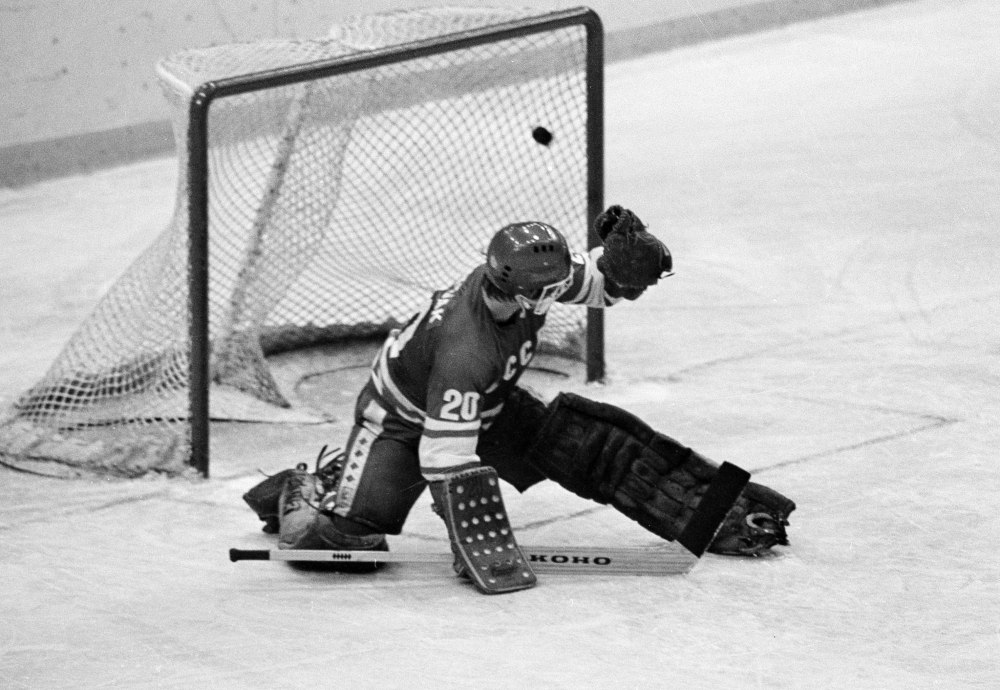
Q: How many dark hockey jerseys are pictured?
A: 1